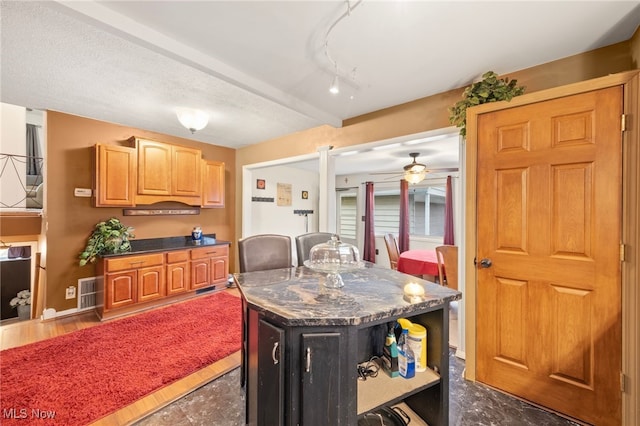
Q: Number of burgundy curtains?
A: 3